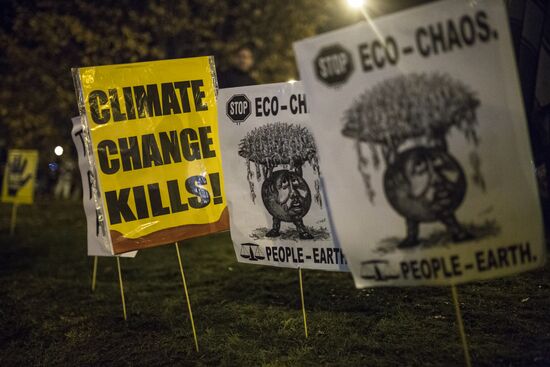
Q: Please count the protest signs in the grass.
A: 5